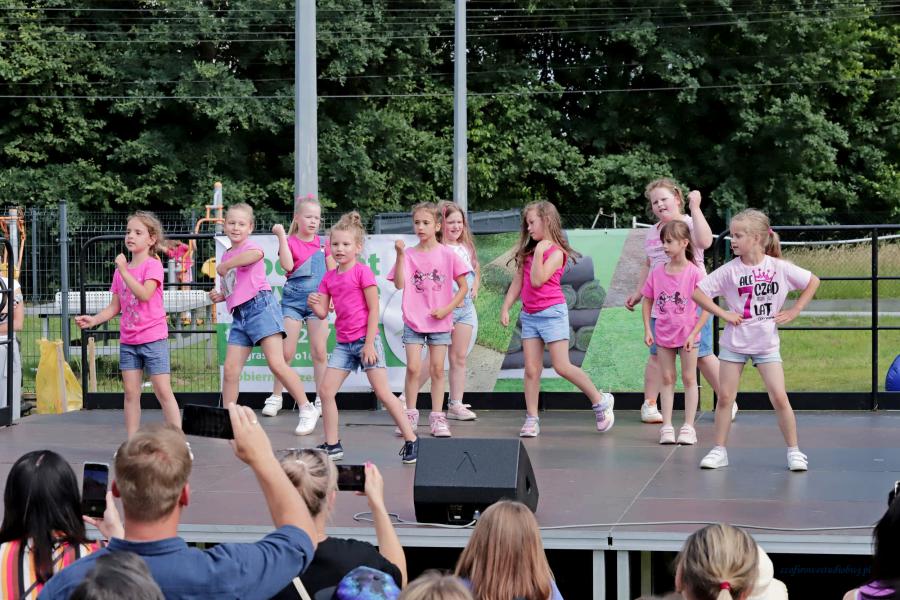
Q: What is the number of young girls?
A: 10